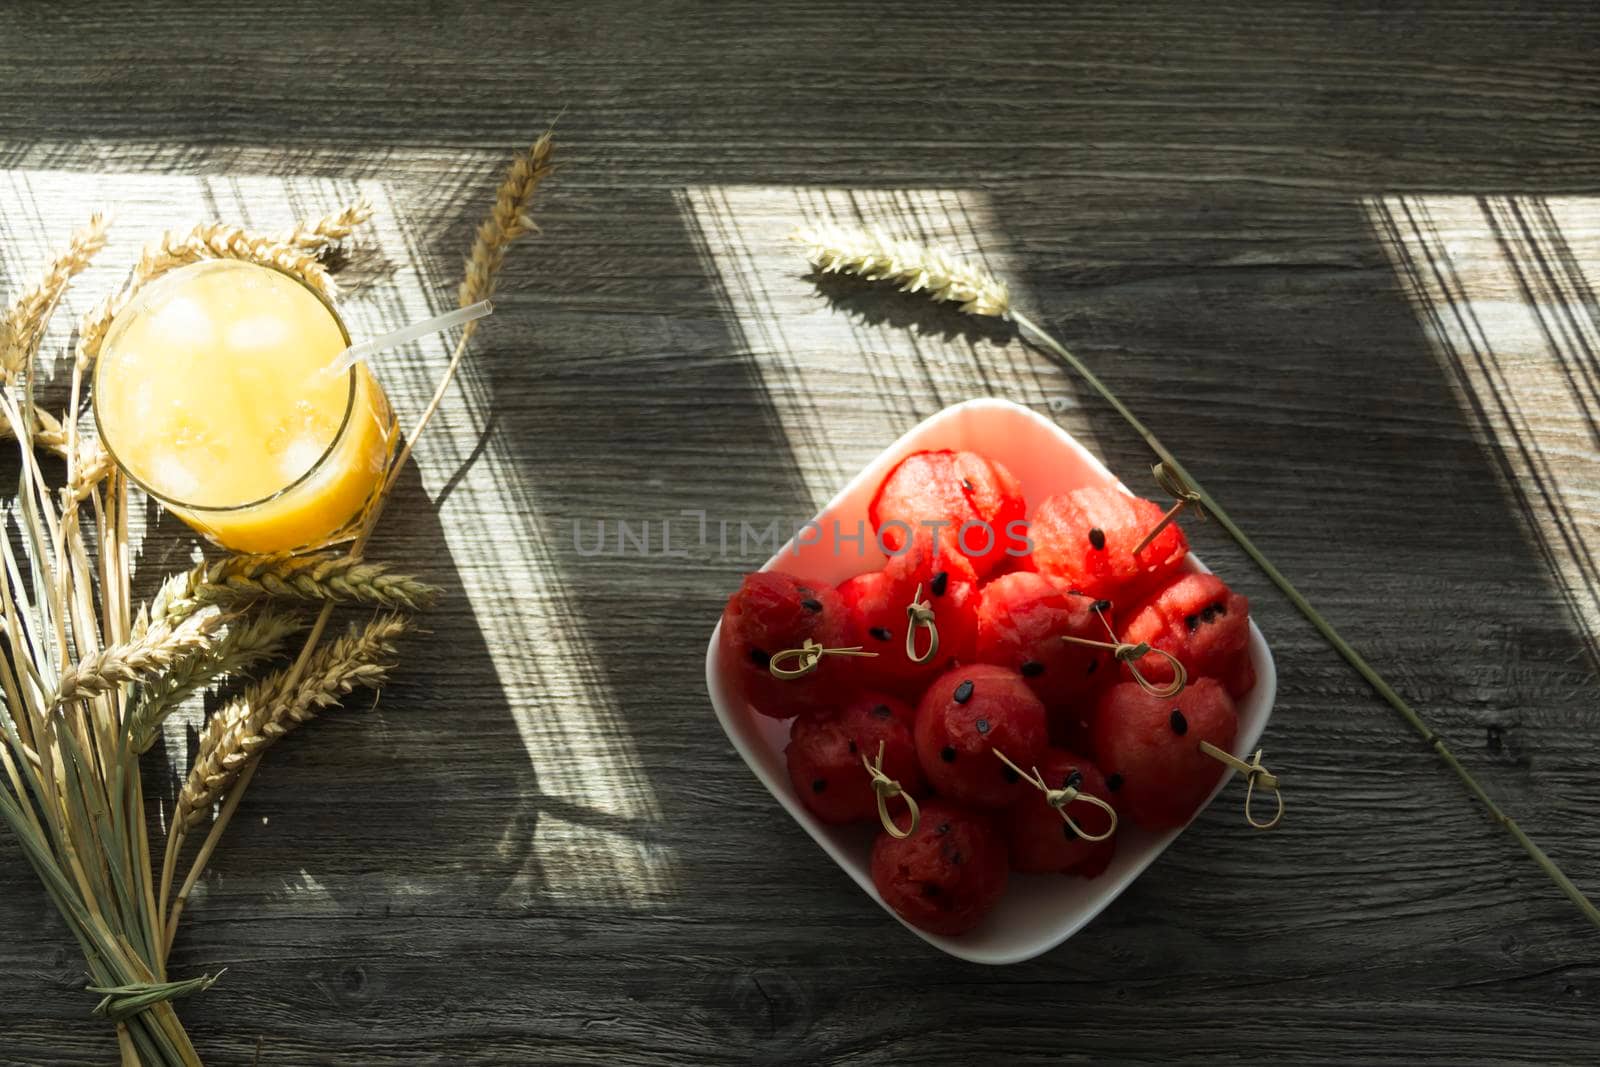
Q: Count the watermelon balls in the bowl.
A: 11